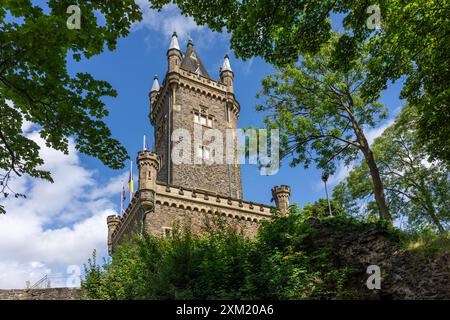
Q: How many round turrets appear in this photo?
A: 6